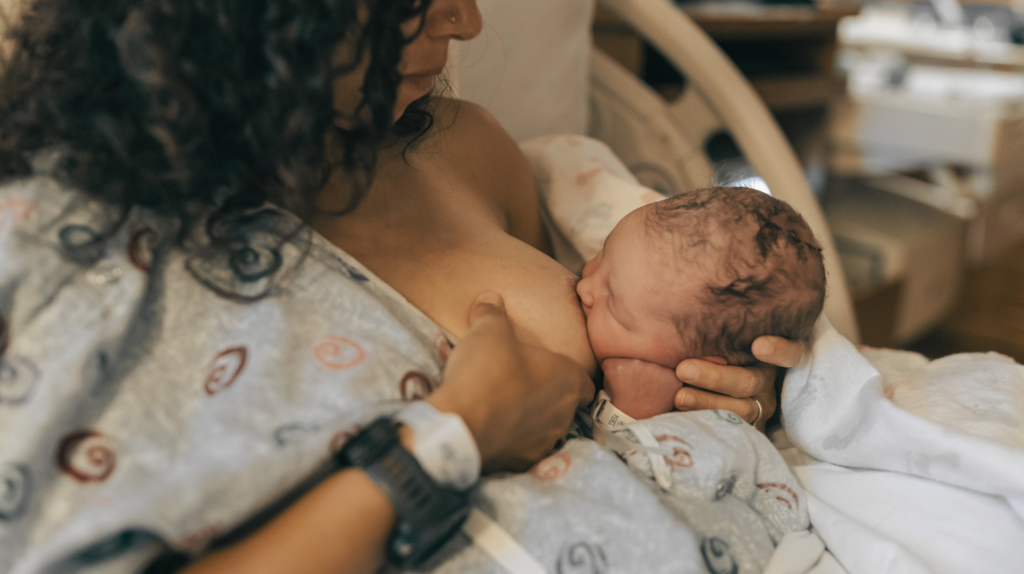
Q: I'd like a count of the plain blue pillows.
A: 0